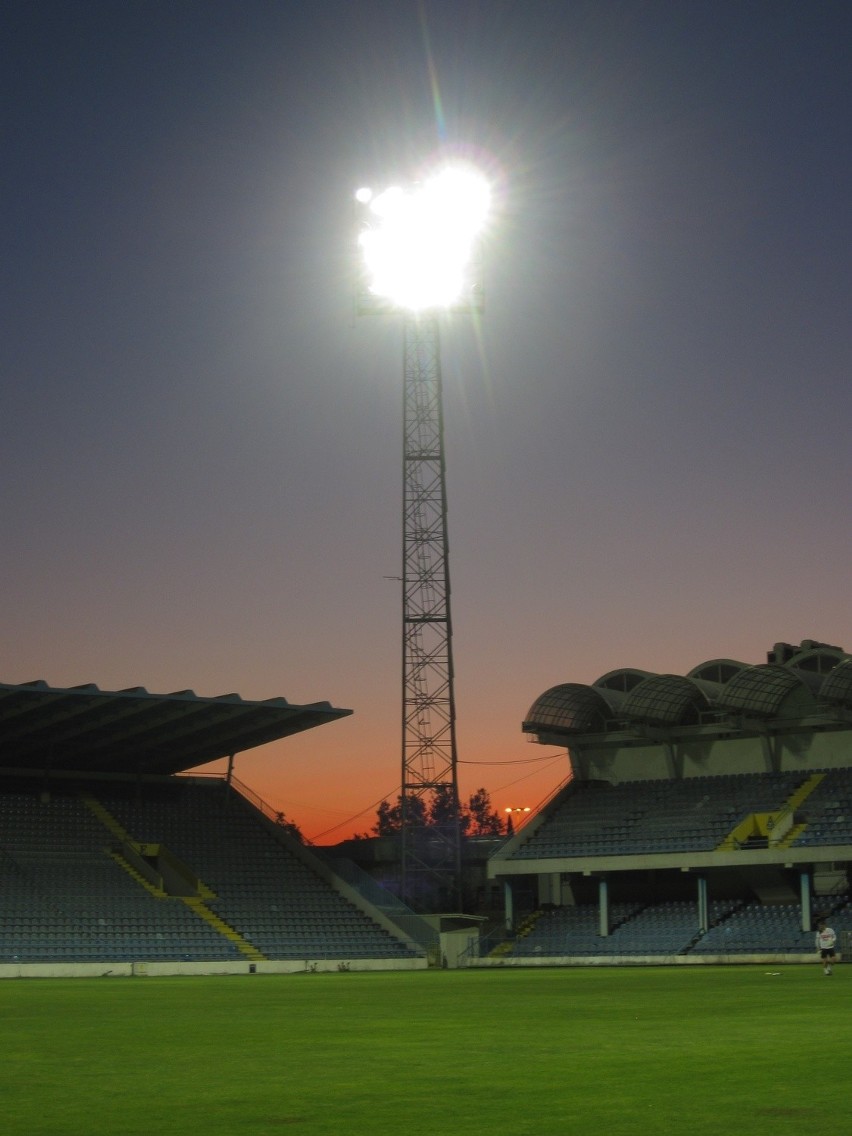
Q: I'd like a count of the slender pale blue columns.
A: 4